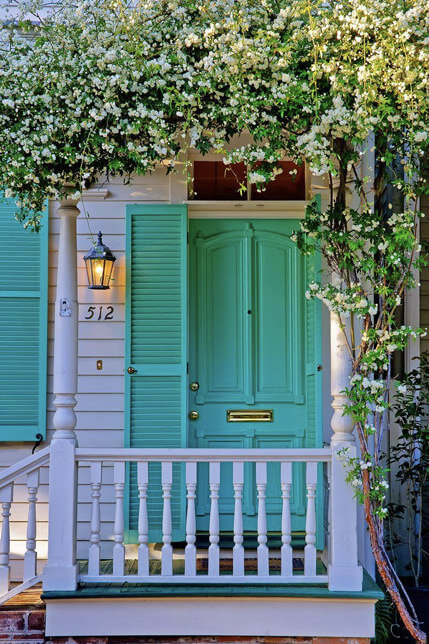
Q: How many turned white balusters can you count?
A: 12